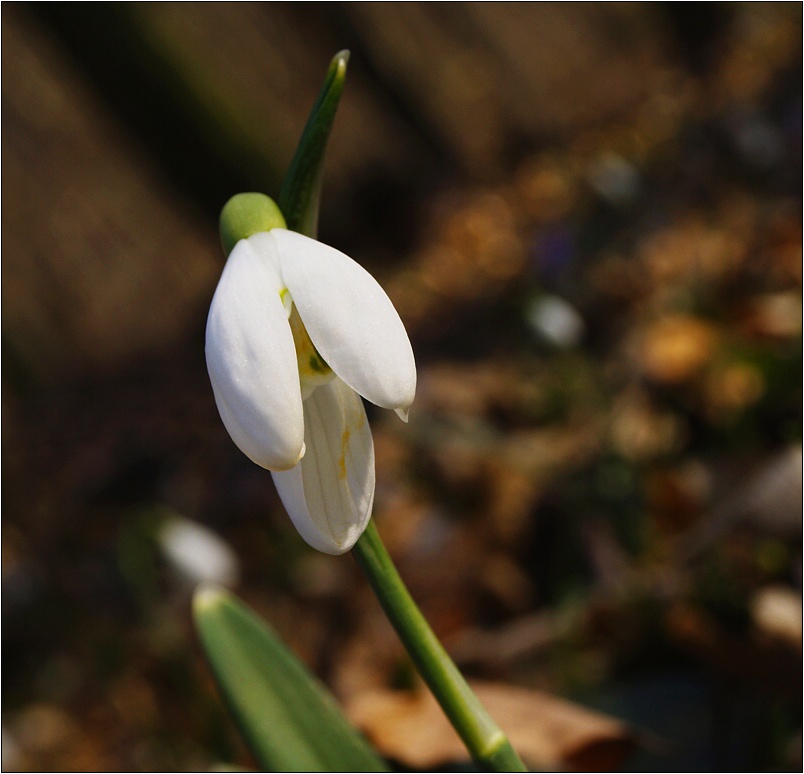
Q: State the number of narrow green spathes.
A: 1